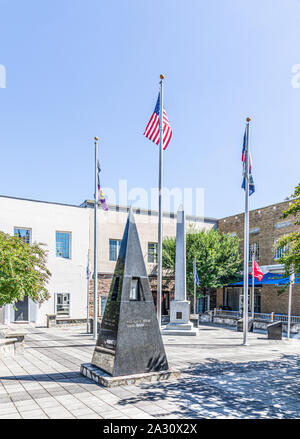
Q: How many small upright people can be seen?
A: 0